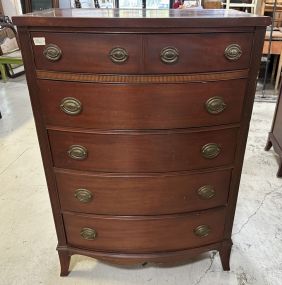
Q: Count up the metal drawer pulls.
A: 12